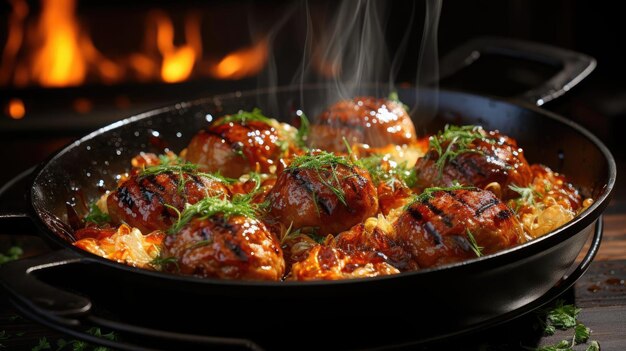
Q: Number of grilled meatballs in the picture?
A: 7